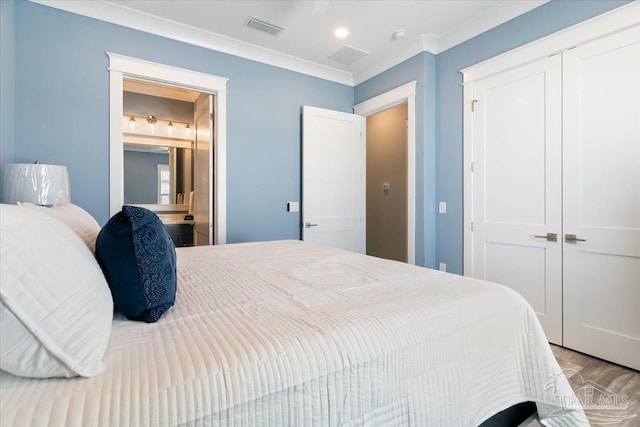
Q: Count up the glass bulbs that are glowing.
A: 4